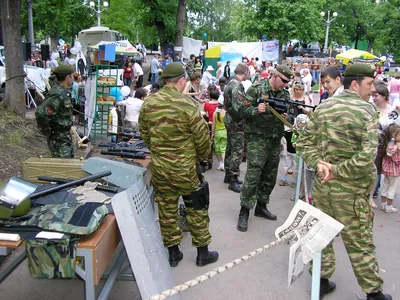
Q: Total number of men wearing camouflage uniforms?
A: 5